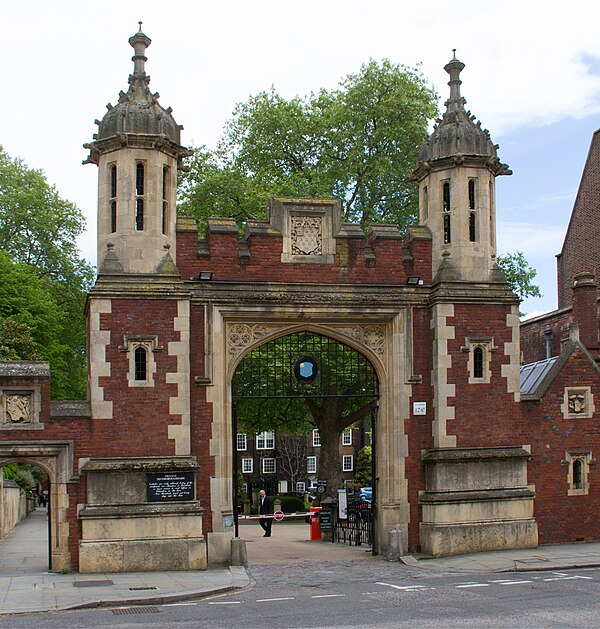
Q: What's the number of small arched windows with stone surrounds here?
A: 3